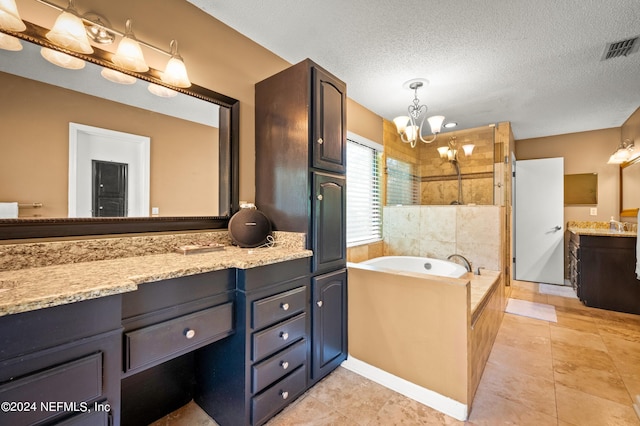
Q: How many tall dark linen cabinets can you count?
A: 1